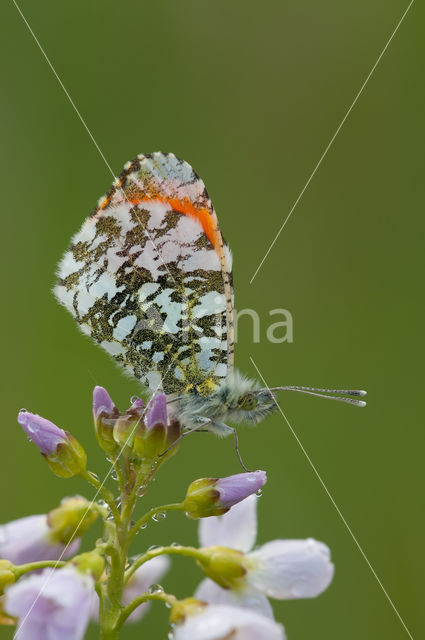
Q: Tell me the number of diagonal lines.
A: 4